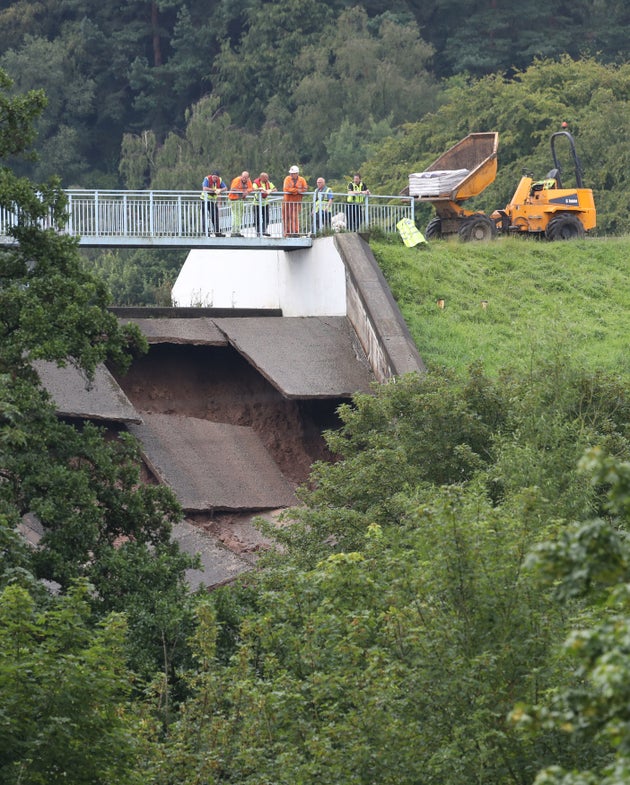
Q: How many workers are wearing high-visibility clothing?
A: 6